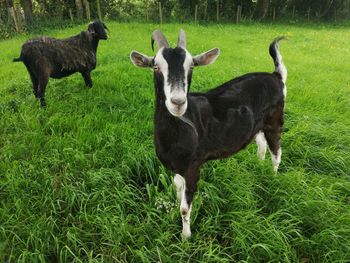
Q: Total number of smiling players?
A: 0